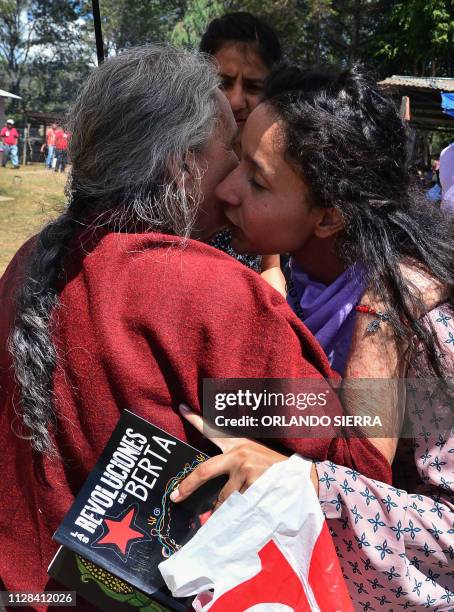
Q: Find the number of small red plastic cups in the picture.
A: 0